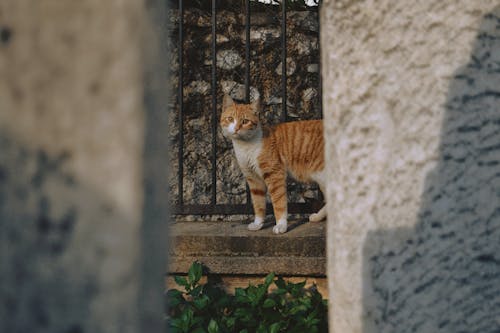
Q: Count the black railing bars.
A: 4